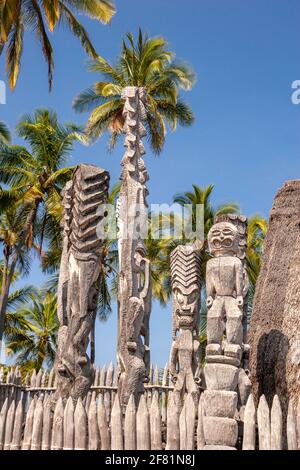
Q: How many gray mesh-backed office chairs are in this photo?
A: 0